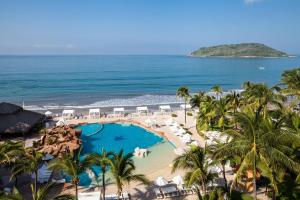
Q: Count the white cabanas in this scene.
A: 6